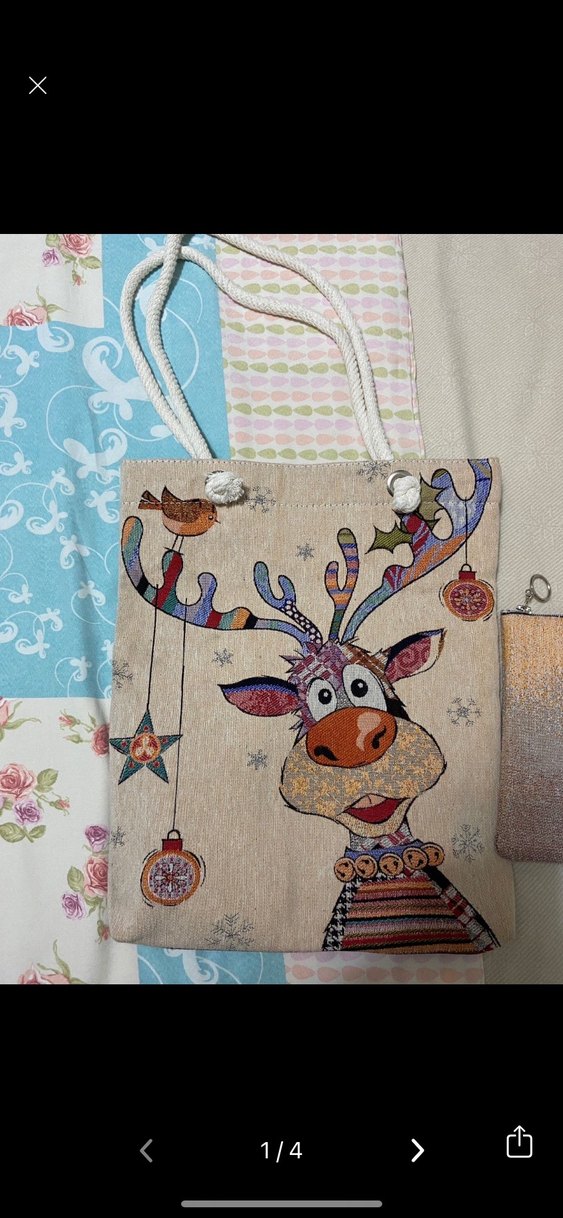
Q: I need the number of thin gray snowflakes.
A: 10